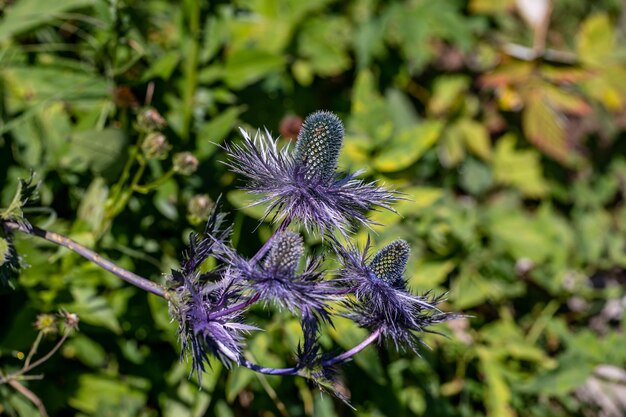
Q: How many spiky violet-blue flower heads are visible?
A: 3